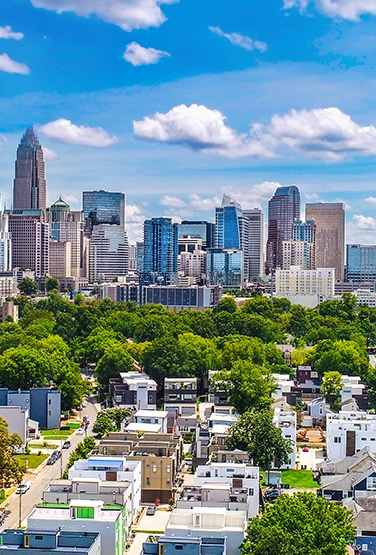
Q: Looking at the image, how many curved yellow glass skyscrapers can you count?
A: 0